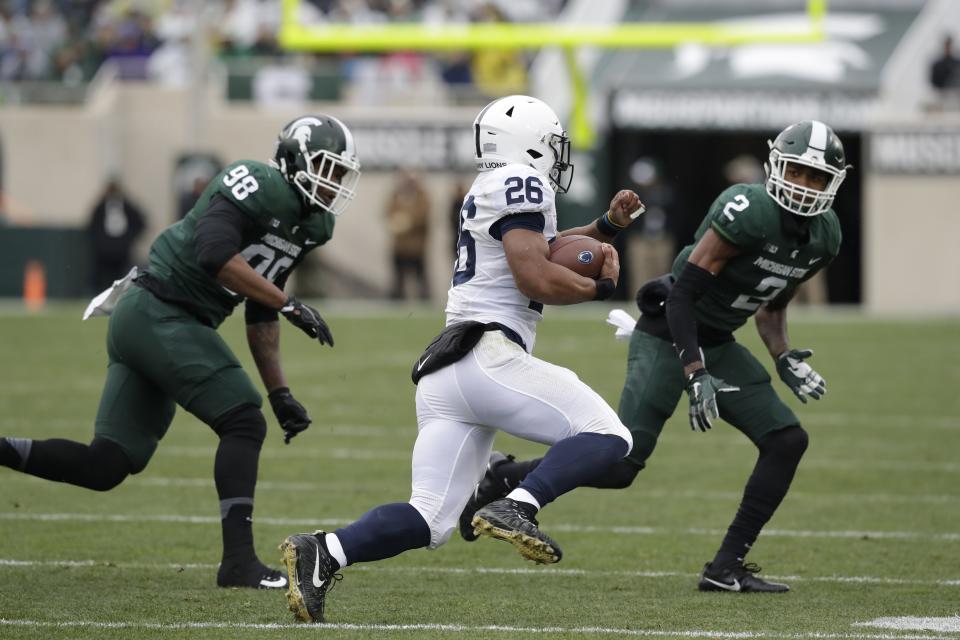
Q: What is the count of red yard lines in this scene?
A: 0